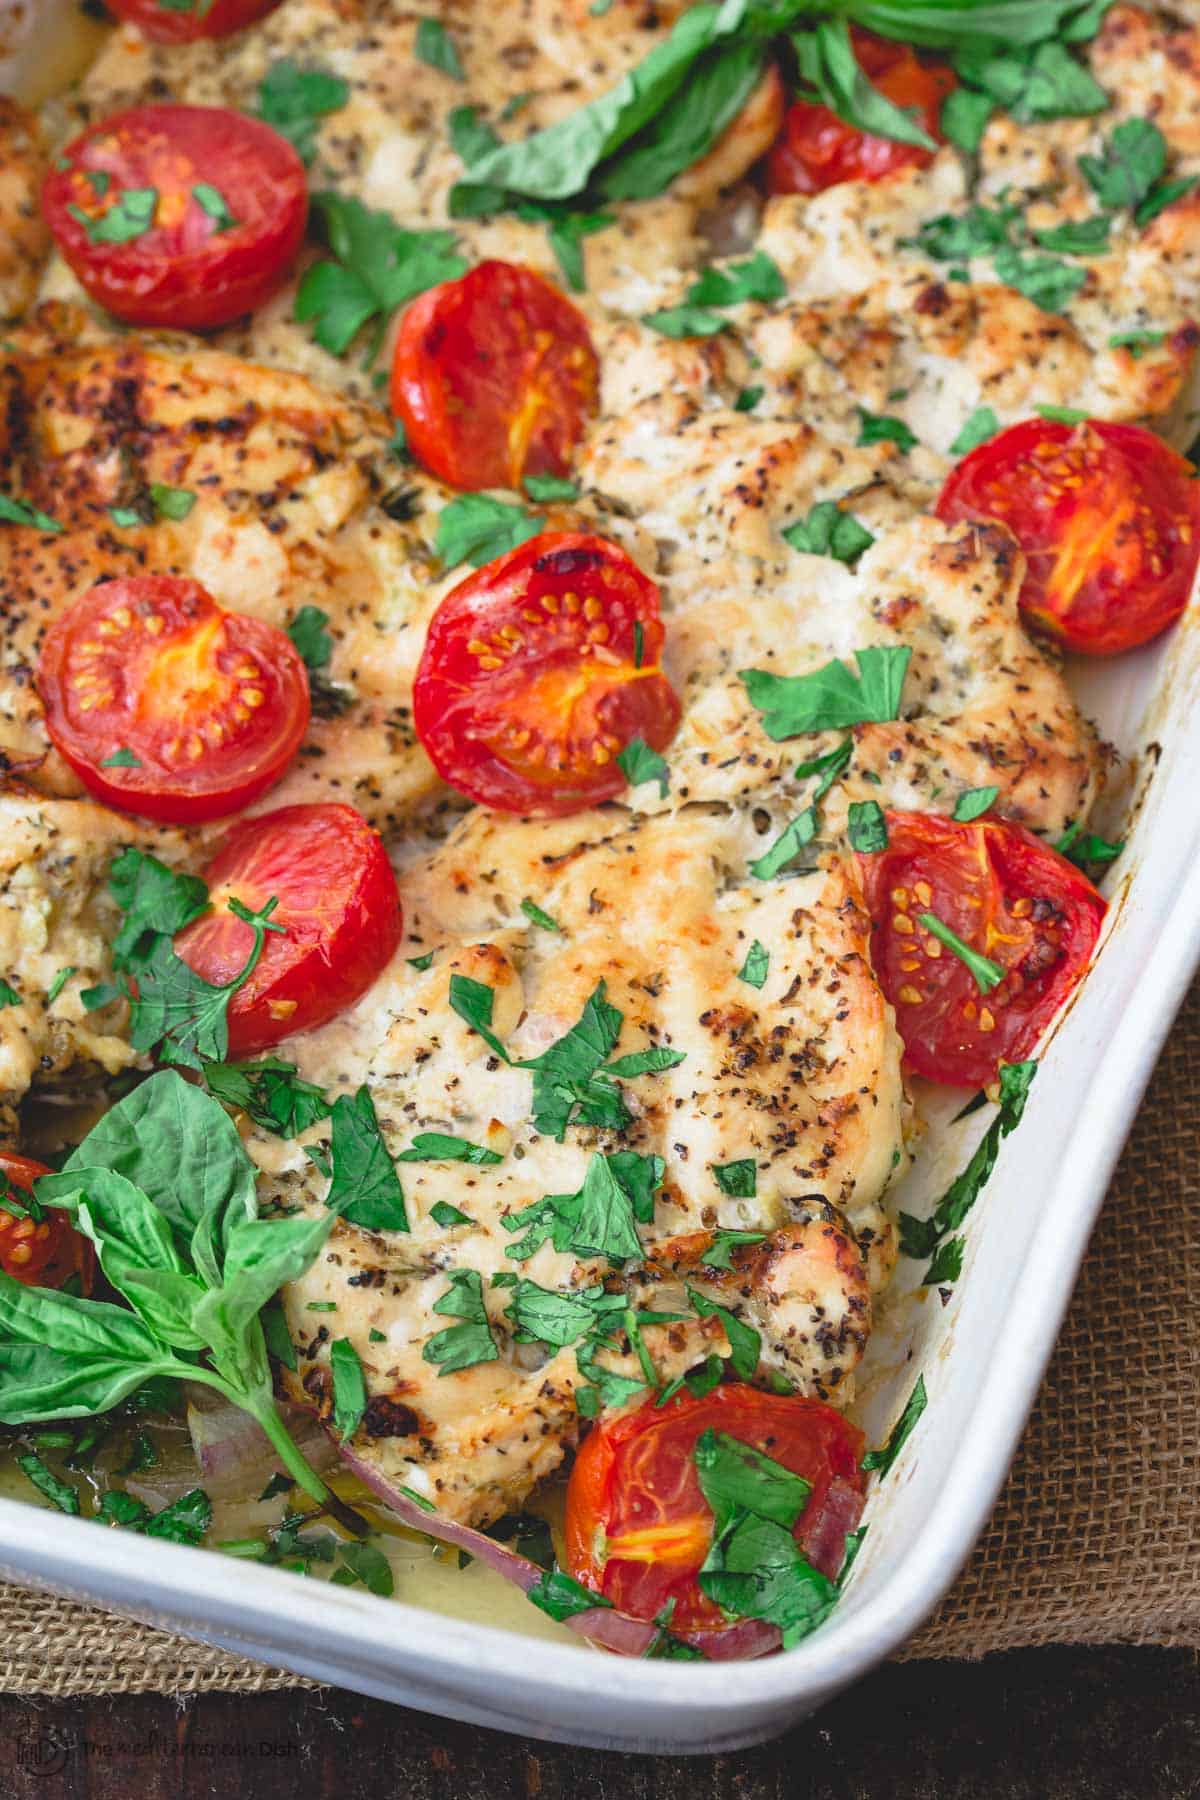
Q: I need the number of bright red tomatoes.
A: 11